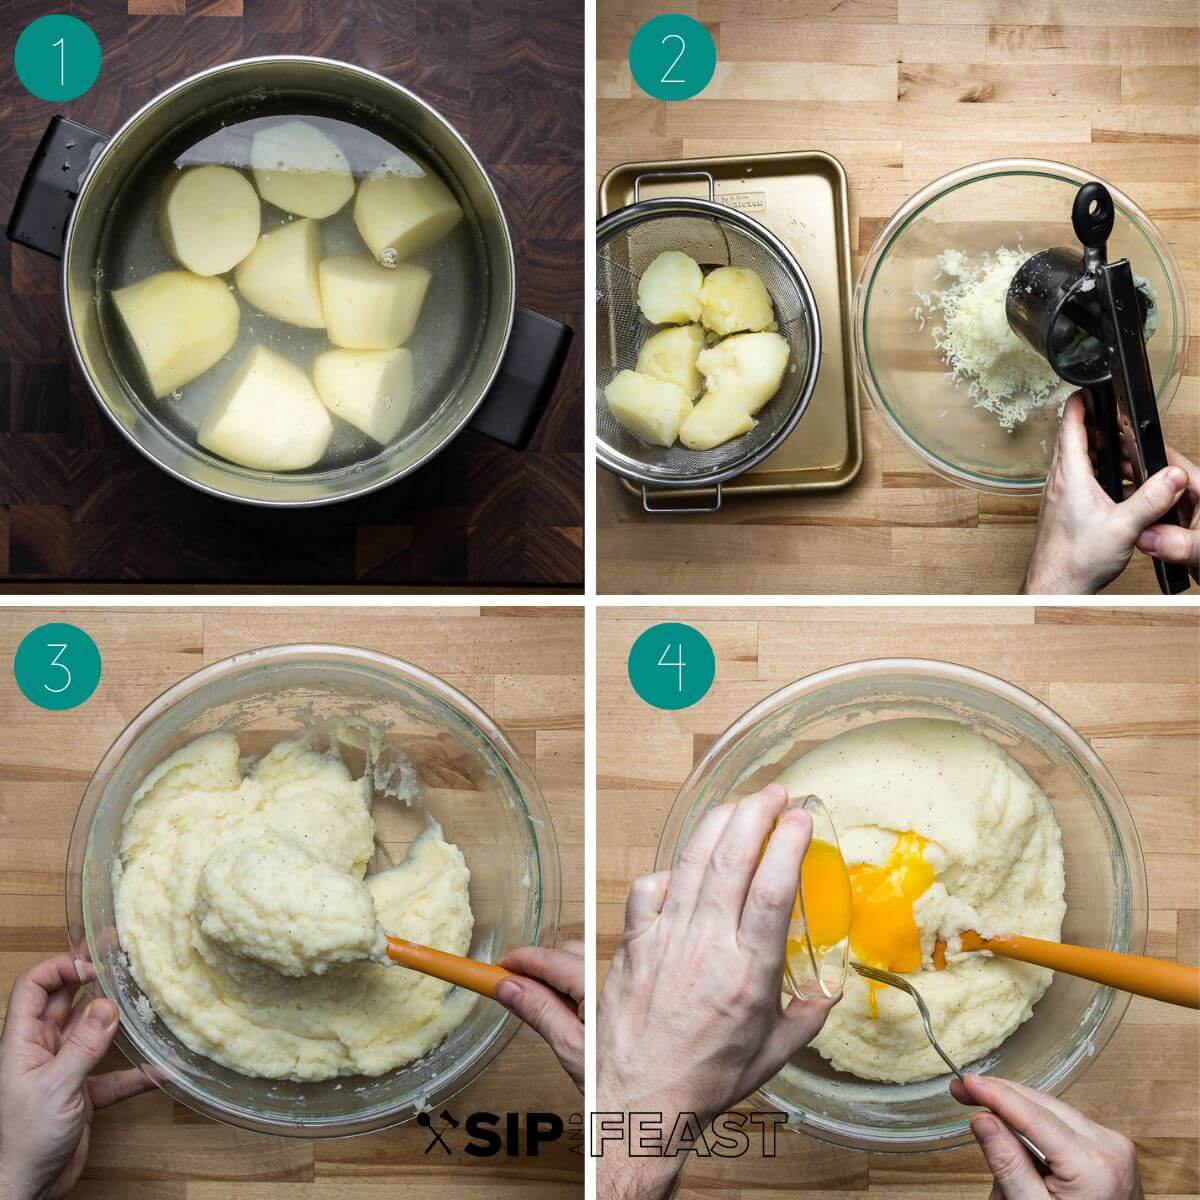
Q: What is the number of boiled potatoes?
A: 6